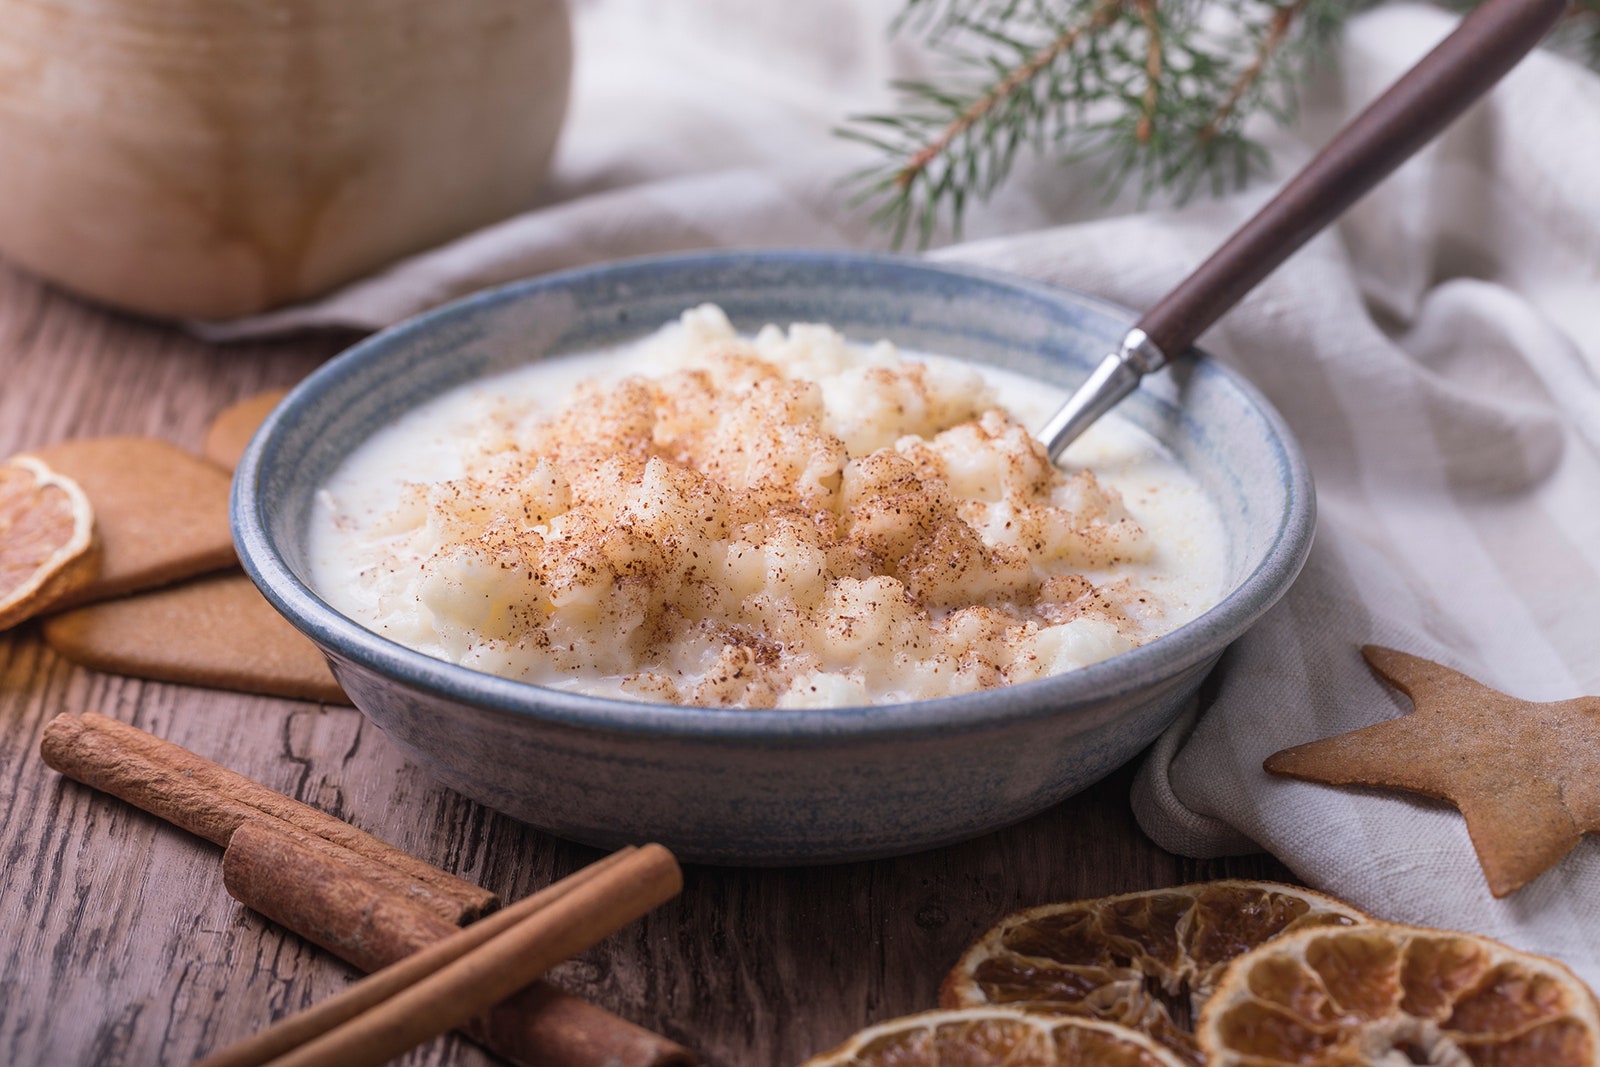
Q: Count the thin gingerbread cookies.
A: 4